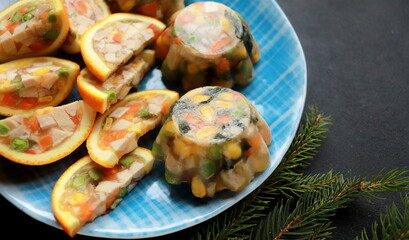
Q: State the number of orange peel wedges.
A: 8